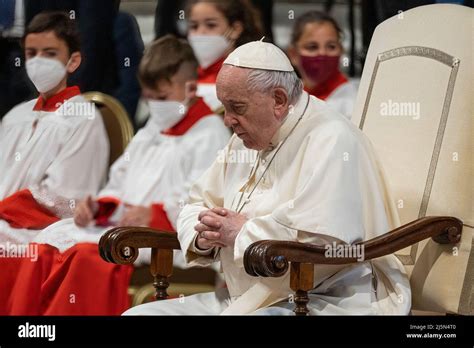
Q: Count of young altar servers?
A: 4